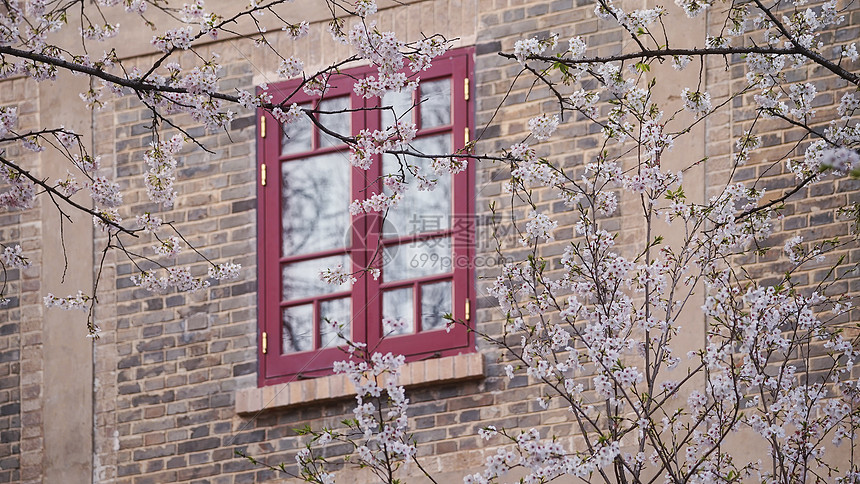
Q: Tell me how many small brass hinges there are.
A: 6